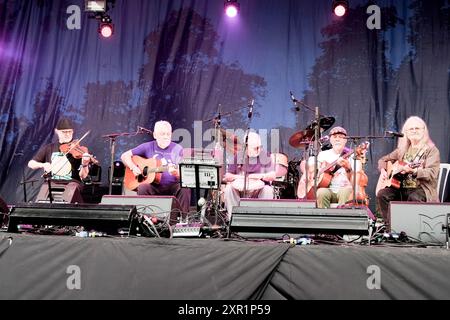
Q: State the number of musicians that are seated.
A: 5